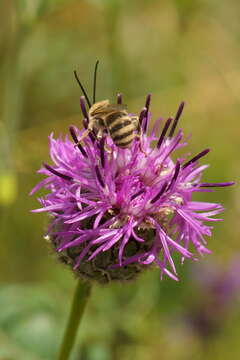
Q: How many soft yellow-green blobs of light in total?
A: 1